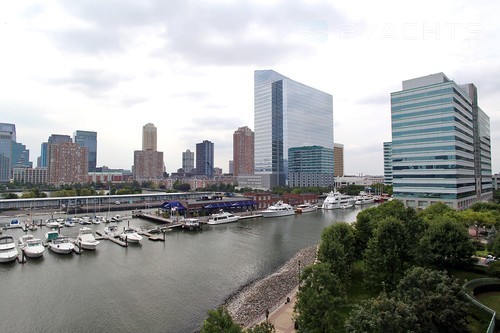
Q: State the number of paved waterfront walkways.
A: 1